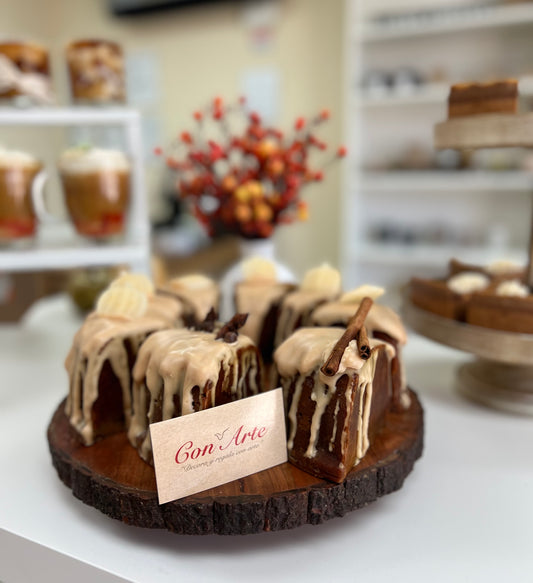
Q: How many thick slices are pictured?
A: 8